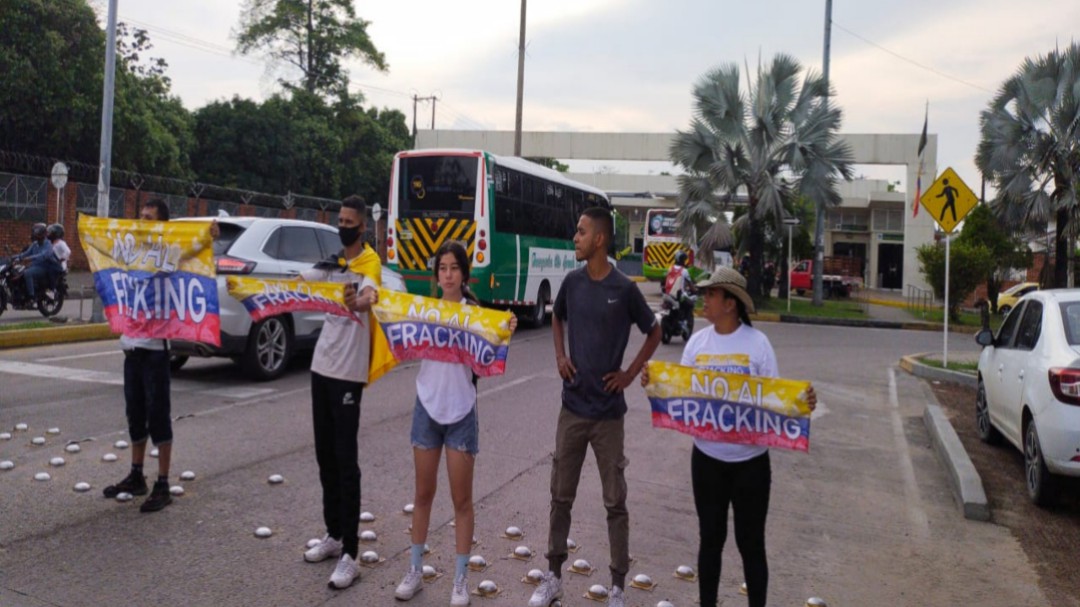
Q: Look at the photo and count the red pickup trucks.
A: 1